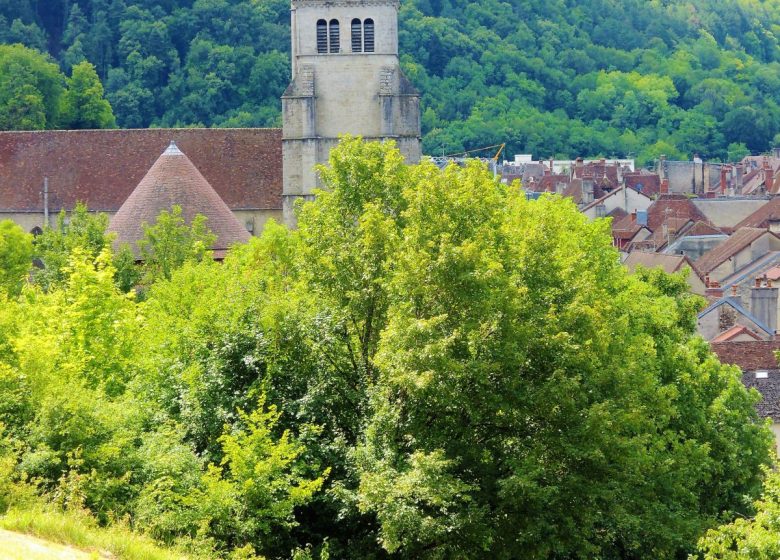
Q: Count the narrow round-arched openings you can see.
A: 4